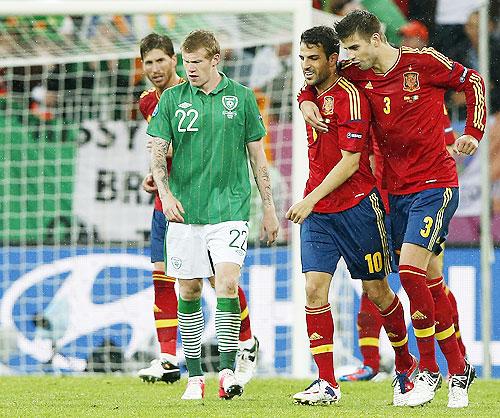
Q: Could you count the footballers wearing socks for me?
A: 5